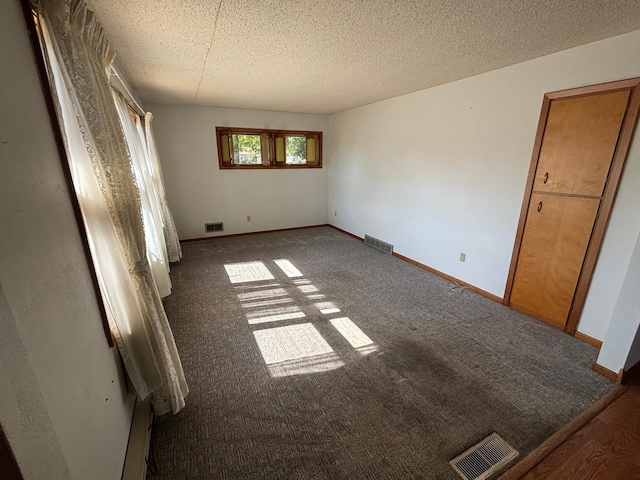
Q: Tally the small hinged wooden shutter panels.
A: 4